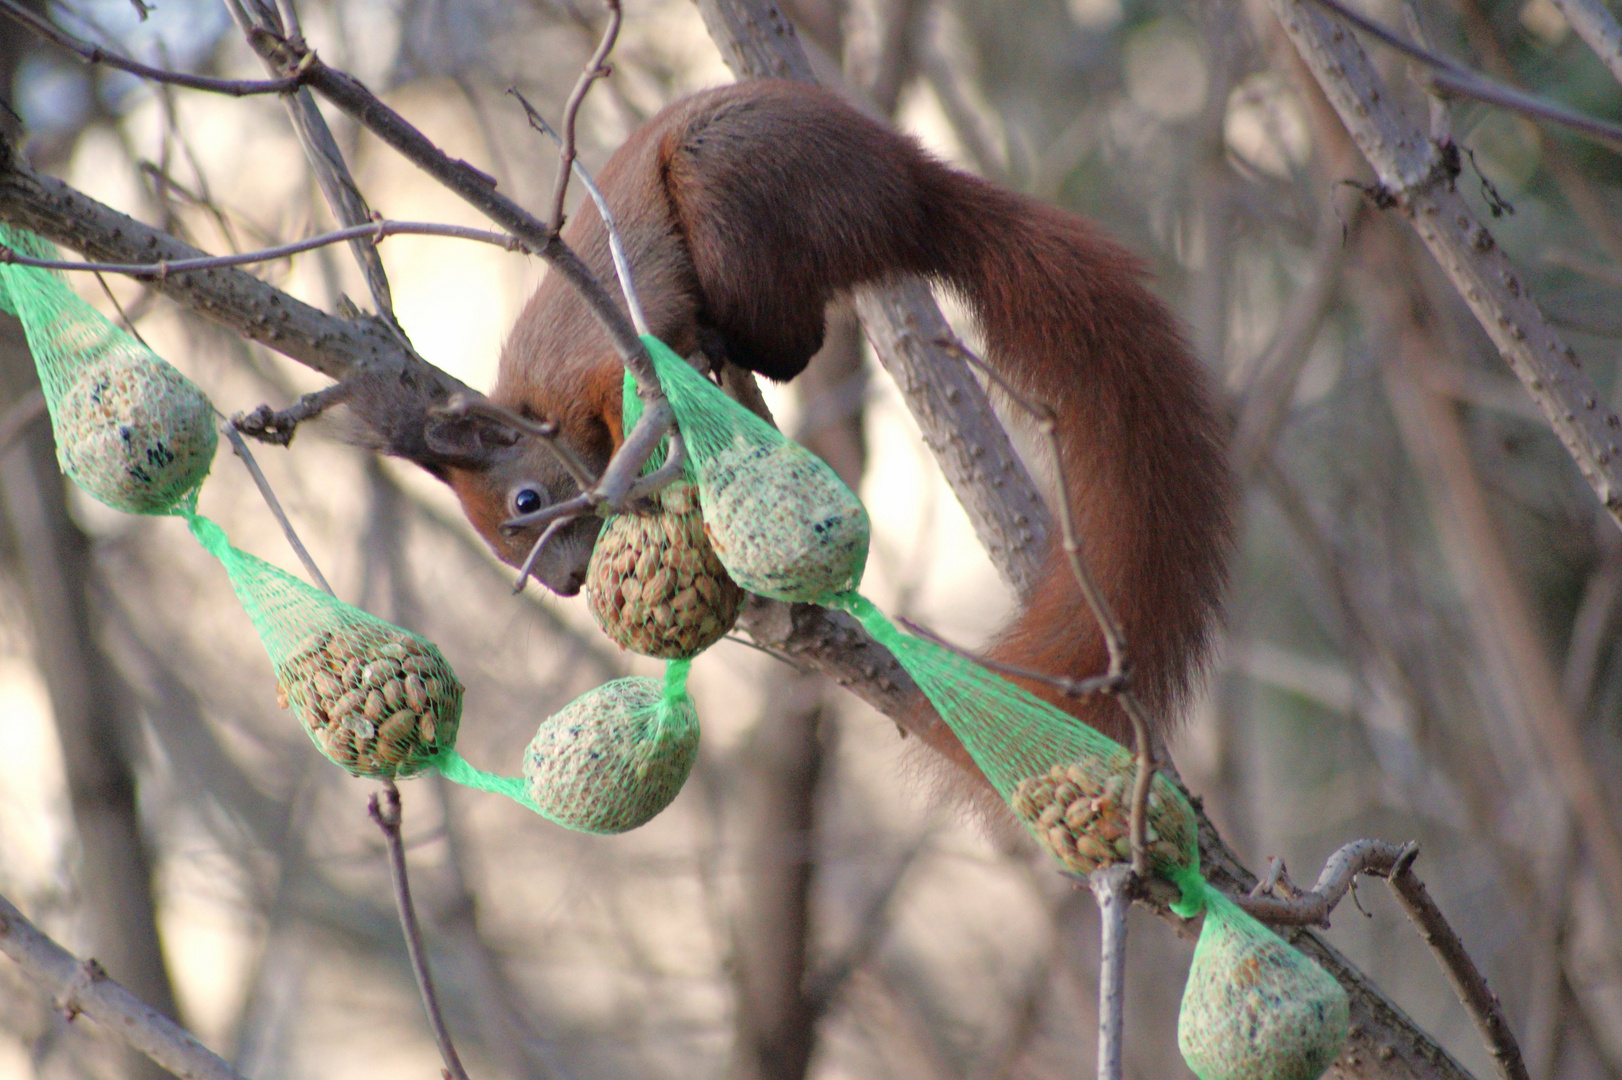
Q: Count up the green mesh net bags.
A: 7